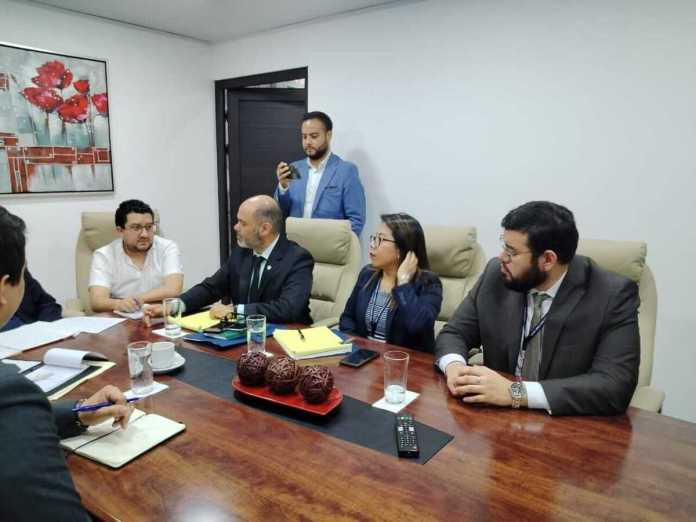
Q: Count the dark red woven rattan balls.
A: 3